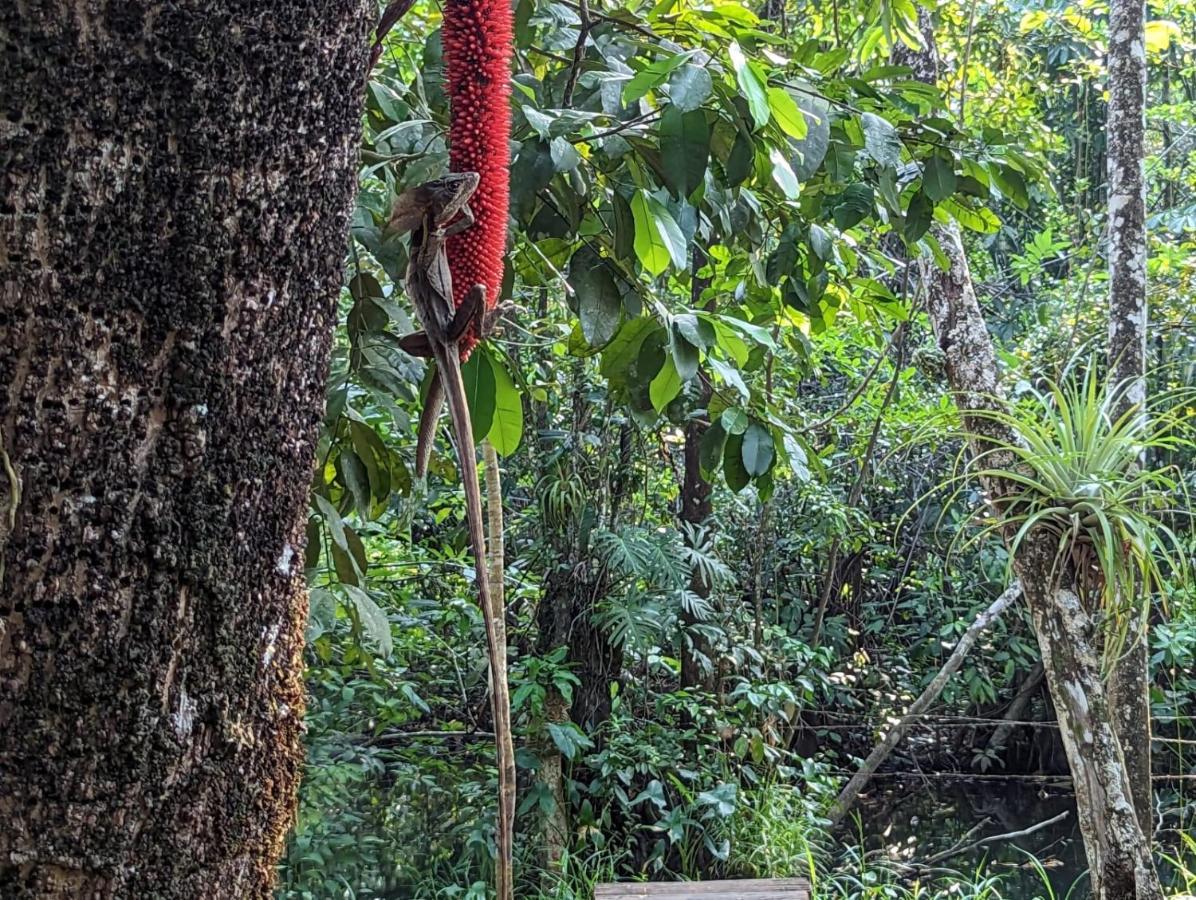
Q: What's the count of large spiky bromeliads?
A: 1